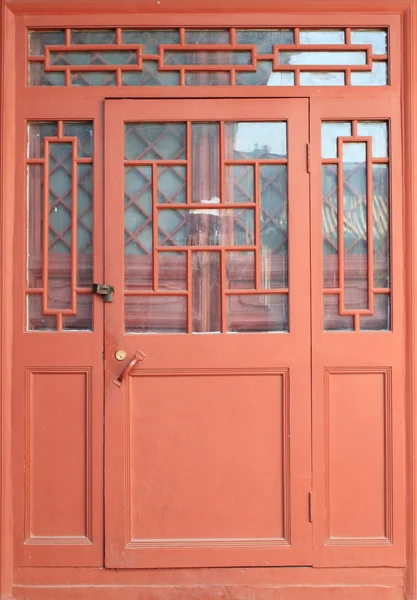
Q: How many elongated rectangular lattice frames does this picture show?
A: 5